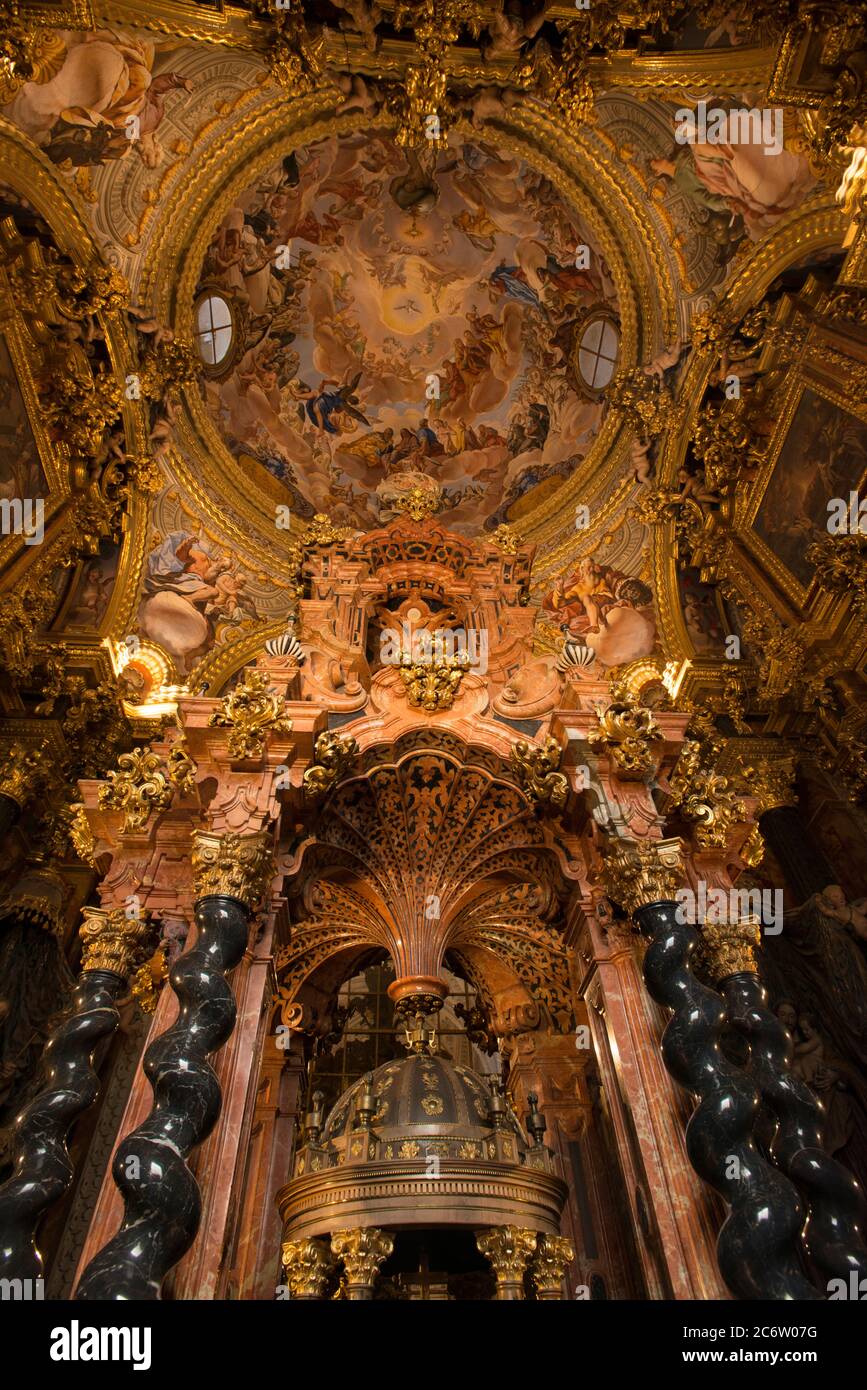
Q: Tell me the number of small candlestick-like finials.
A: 4